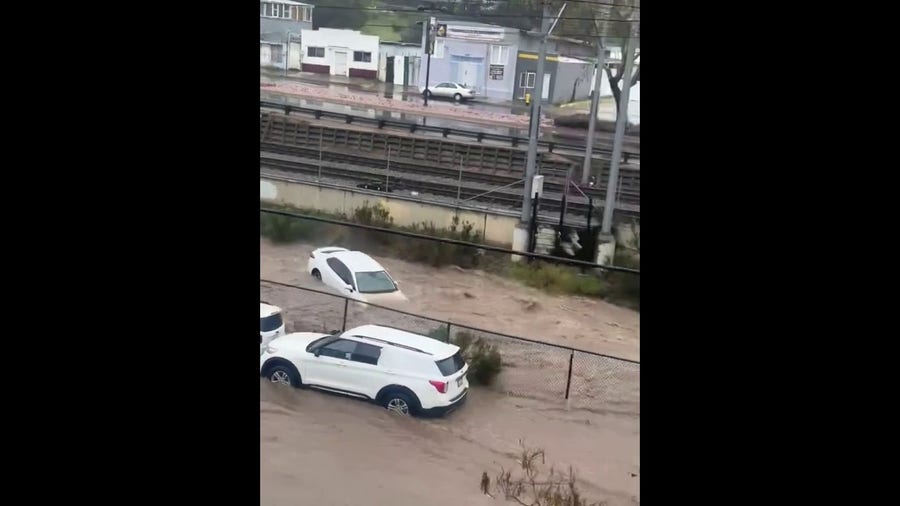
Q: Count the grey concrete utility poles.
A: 3